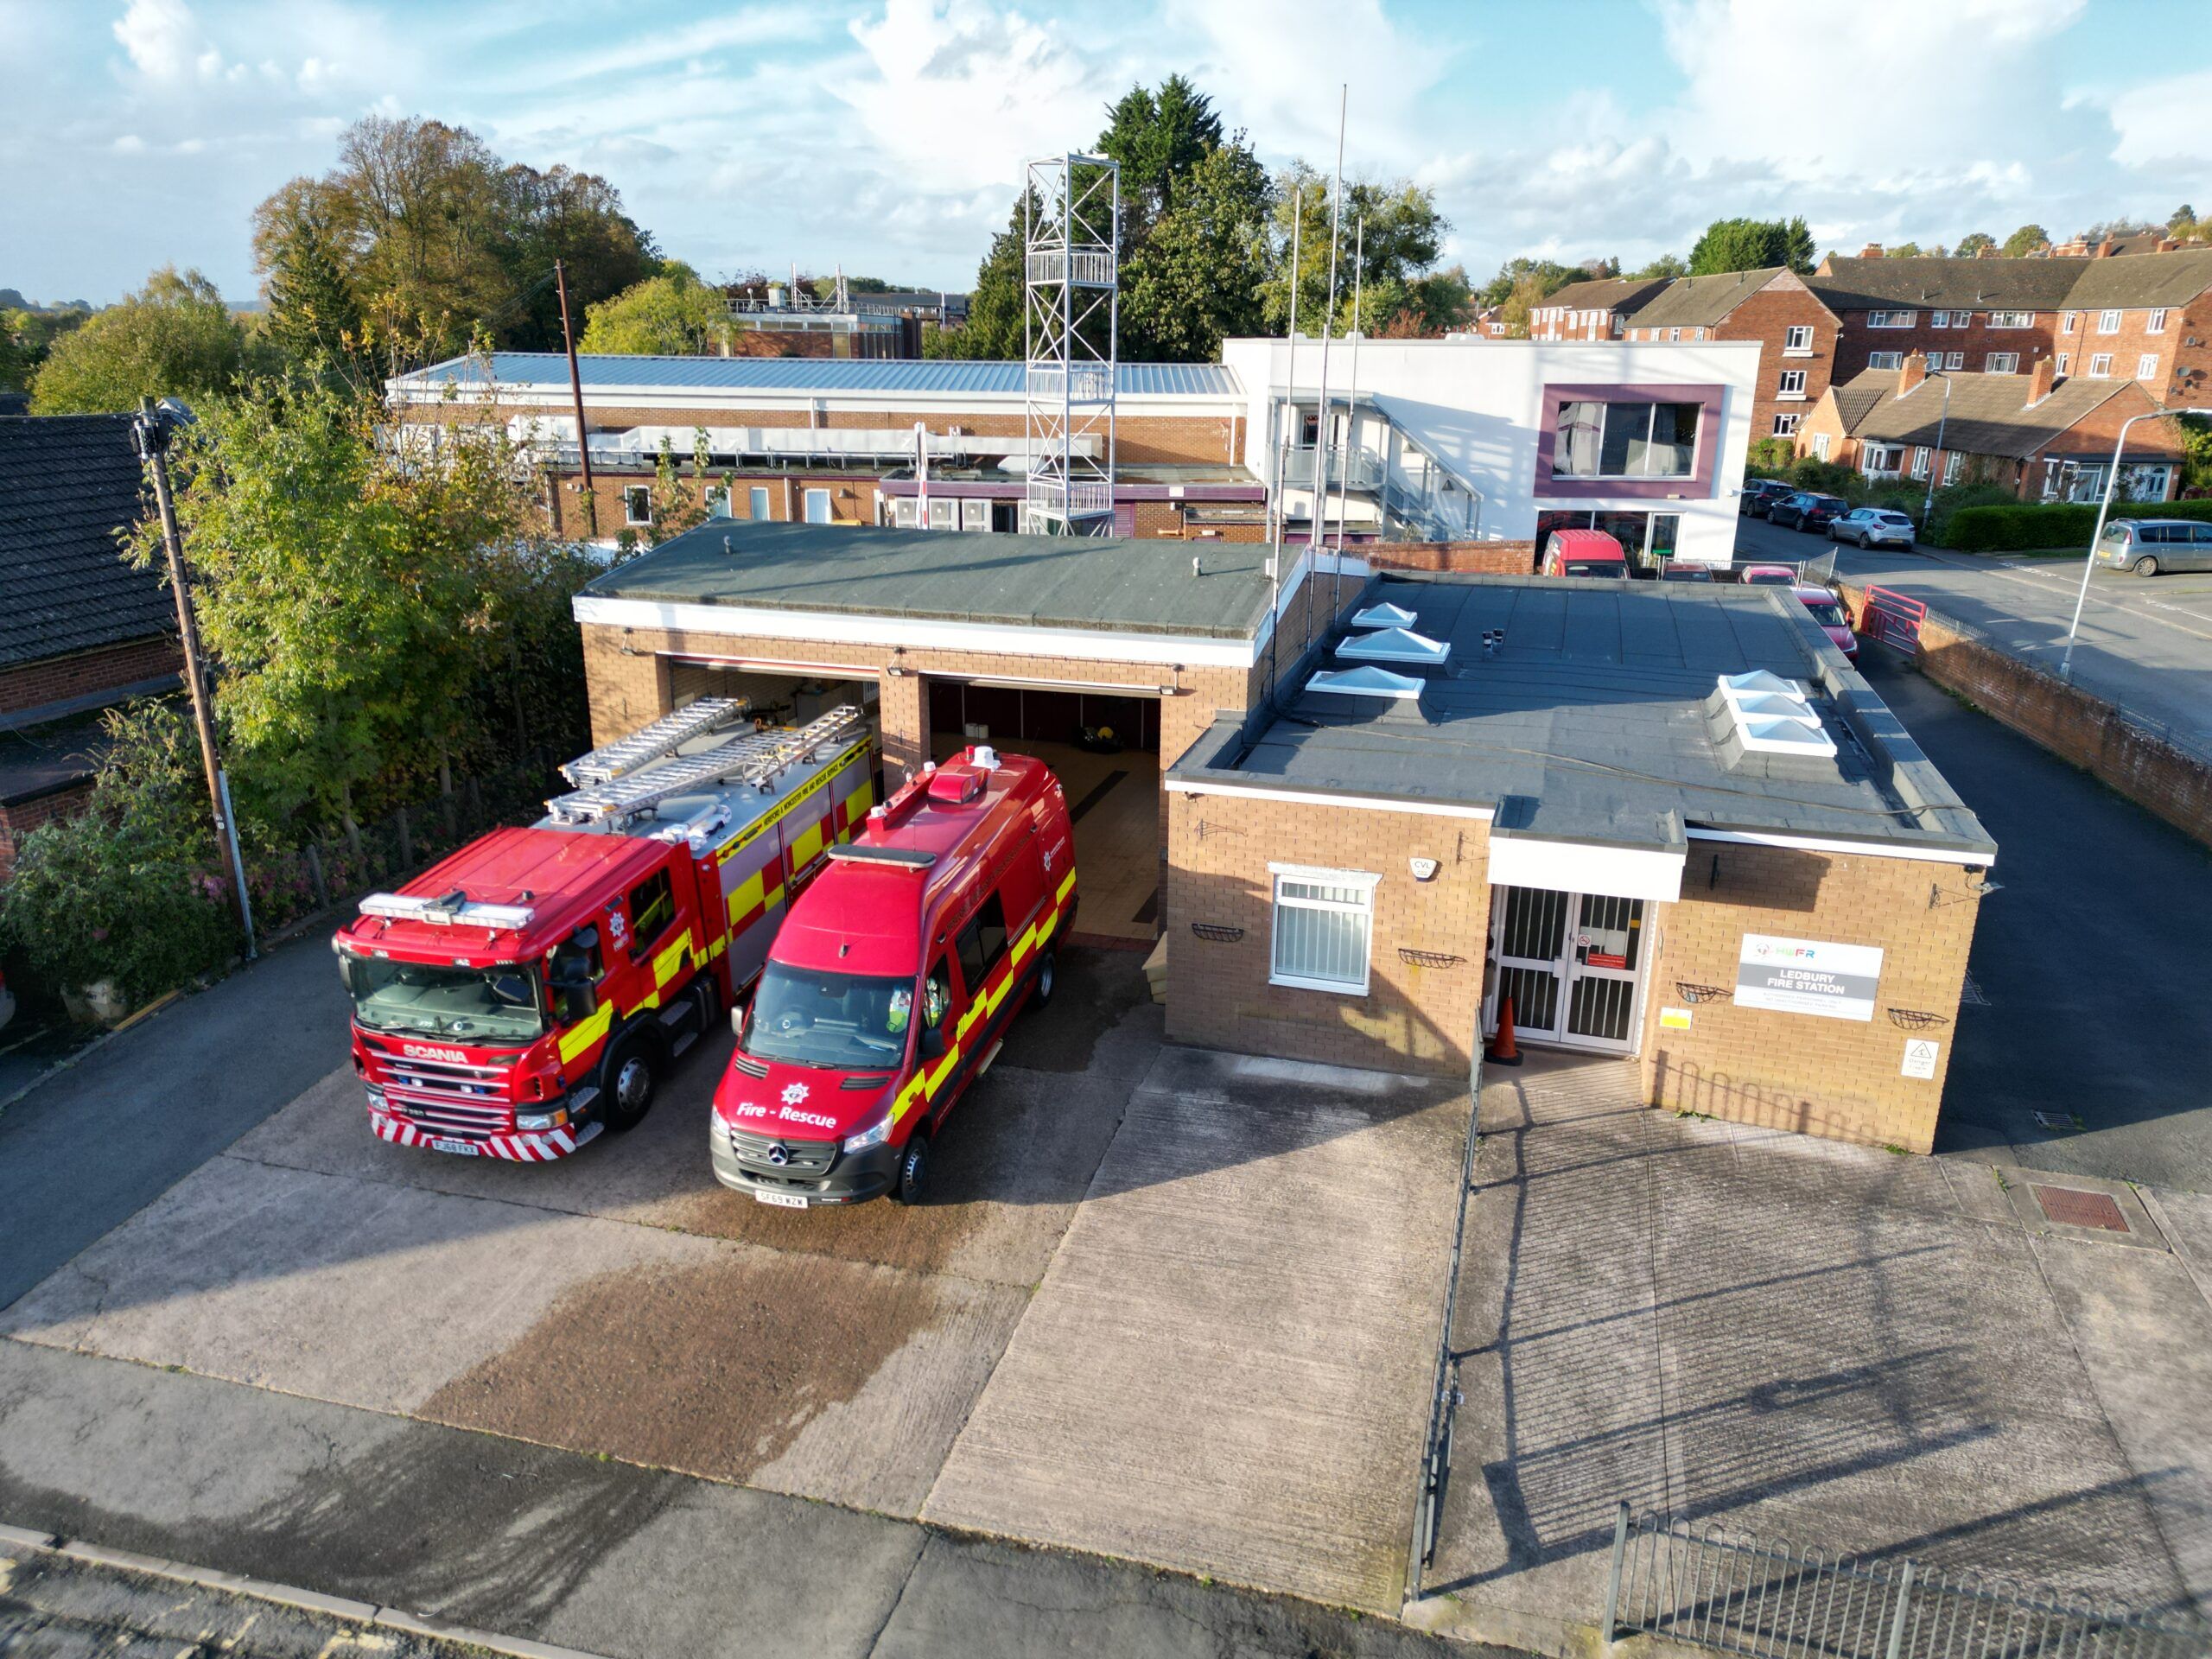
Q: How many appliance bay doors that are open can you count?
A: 2